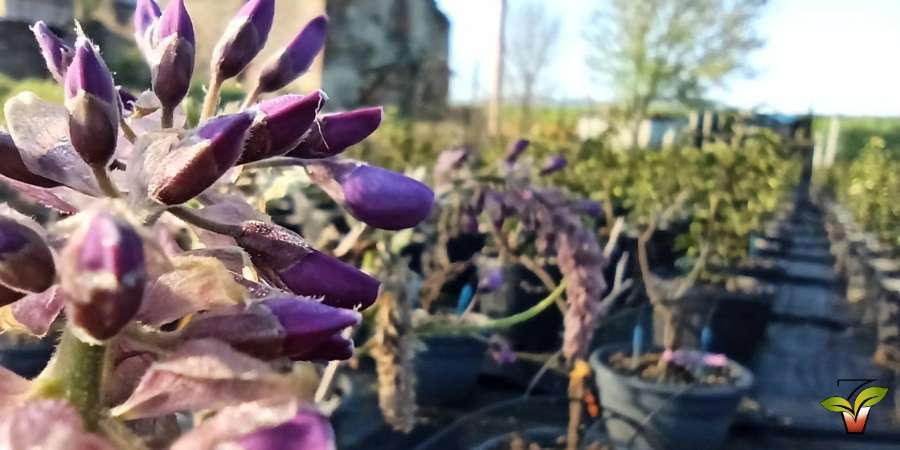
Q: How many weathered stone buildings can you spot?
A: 1